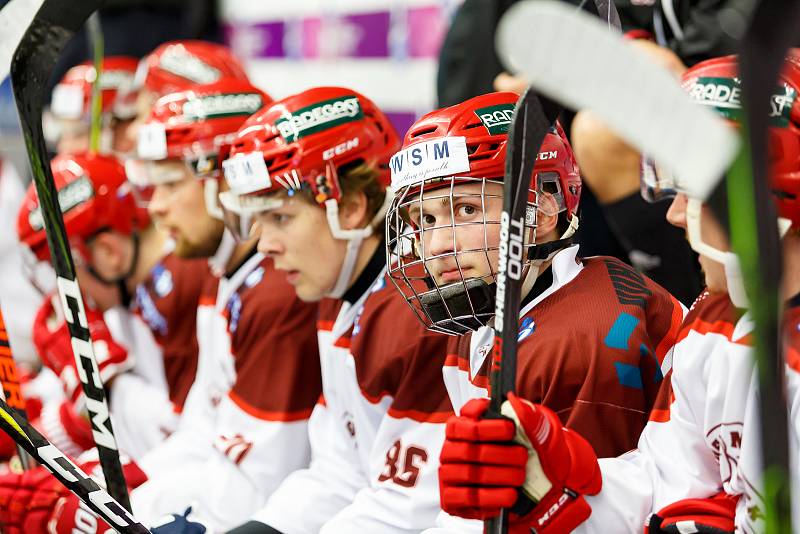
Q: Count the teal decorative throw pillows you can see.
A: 0